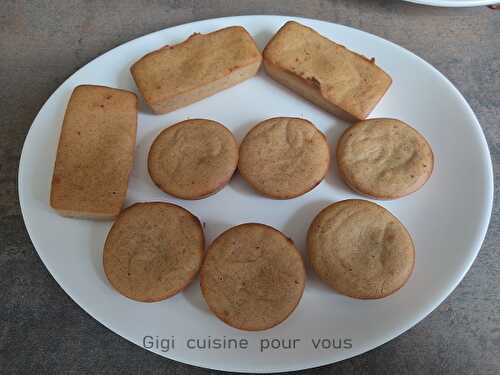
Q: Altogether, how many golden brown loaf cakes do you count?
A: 3